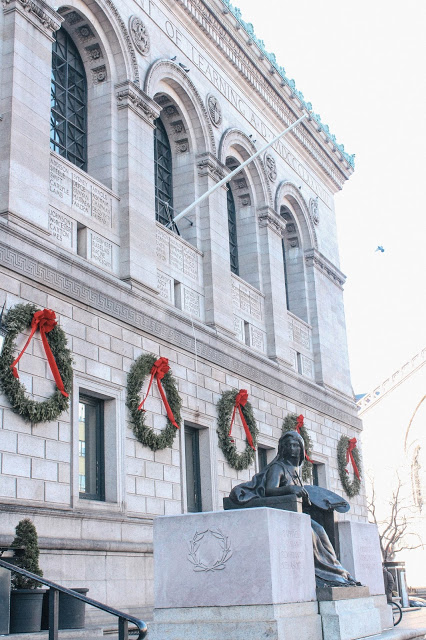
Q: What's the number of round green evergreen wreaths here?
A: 5